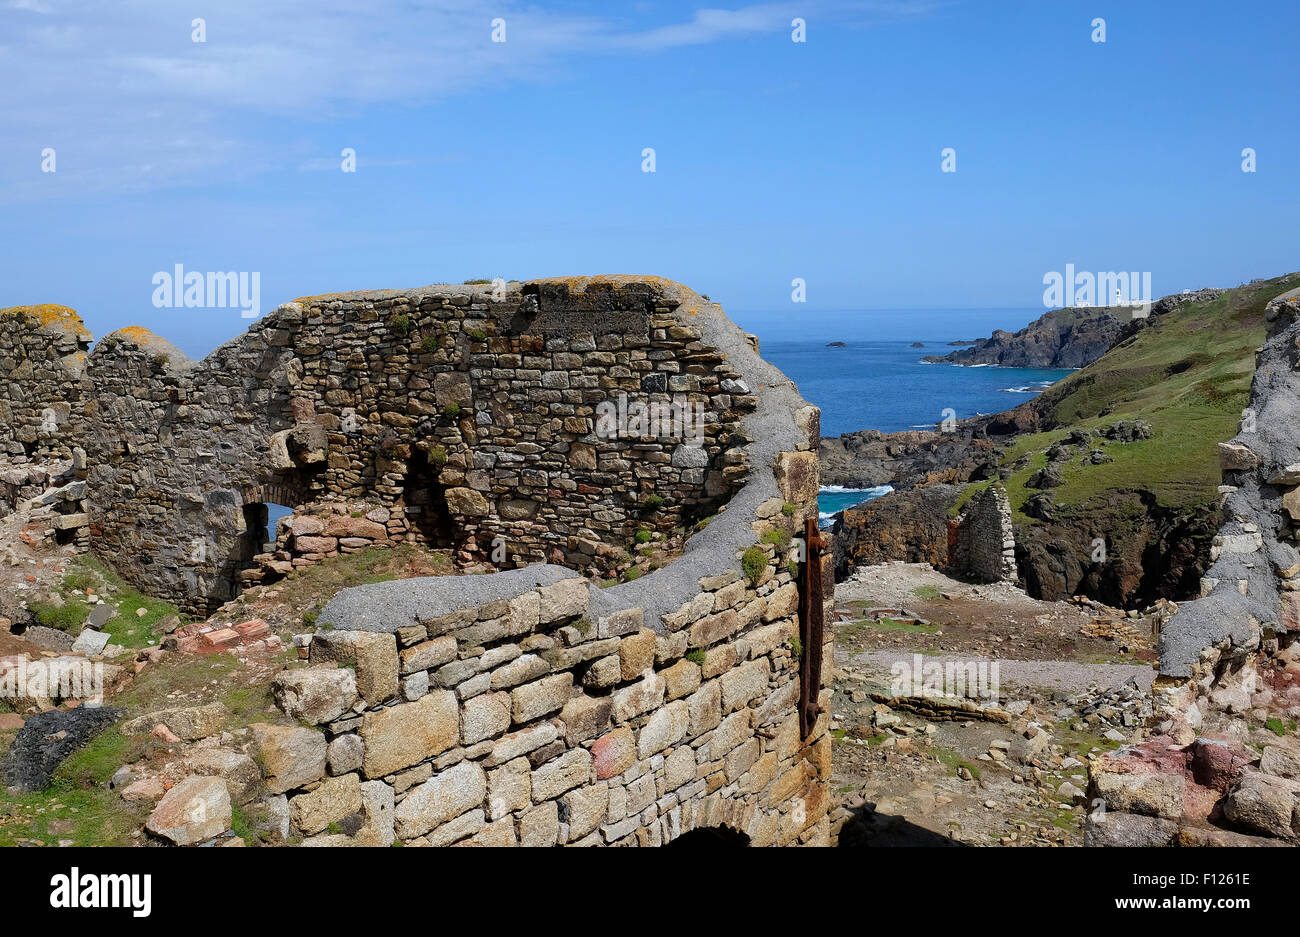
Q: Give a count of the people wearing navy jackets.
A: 0